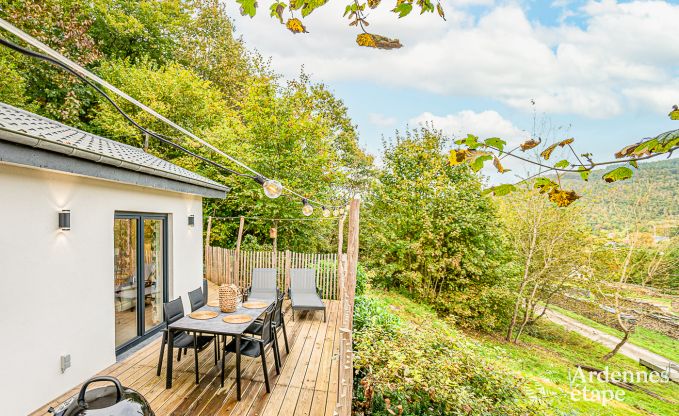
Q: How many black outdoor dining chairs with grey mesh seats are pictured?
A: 4